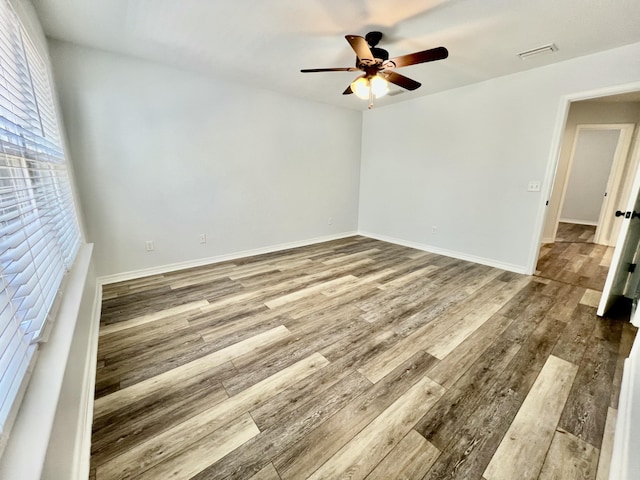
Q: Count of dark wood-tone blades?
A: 5